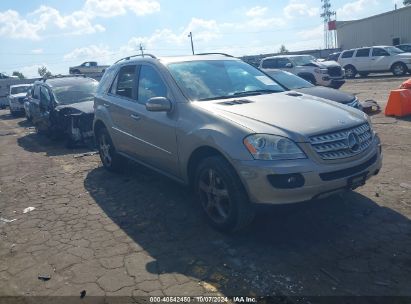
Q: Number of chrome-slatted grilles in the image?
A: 1